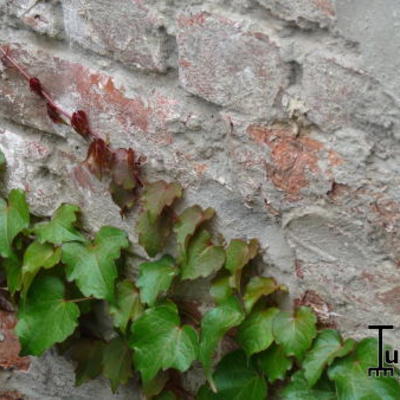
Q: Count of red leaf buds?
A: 3